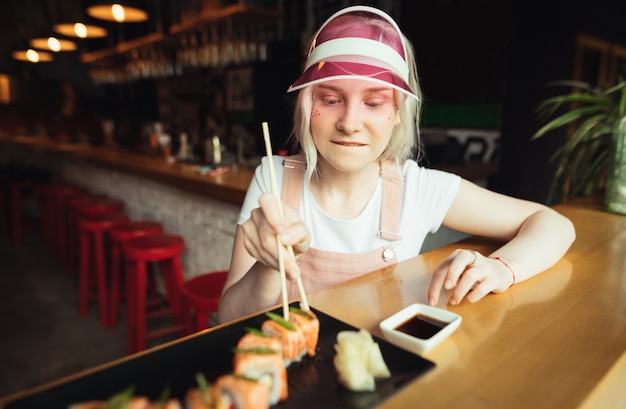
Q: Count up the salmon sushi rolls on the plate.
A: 8